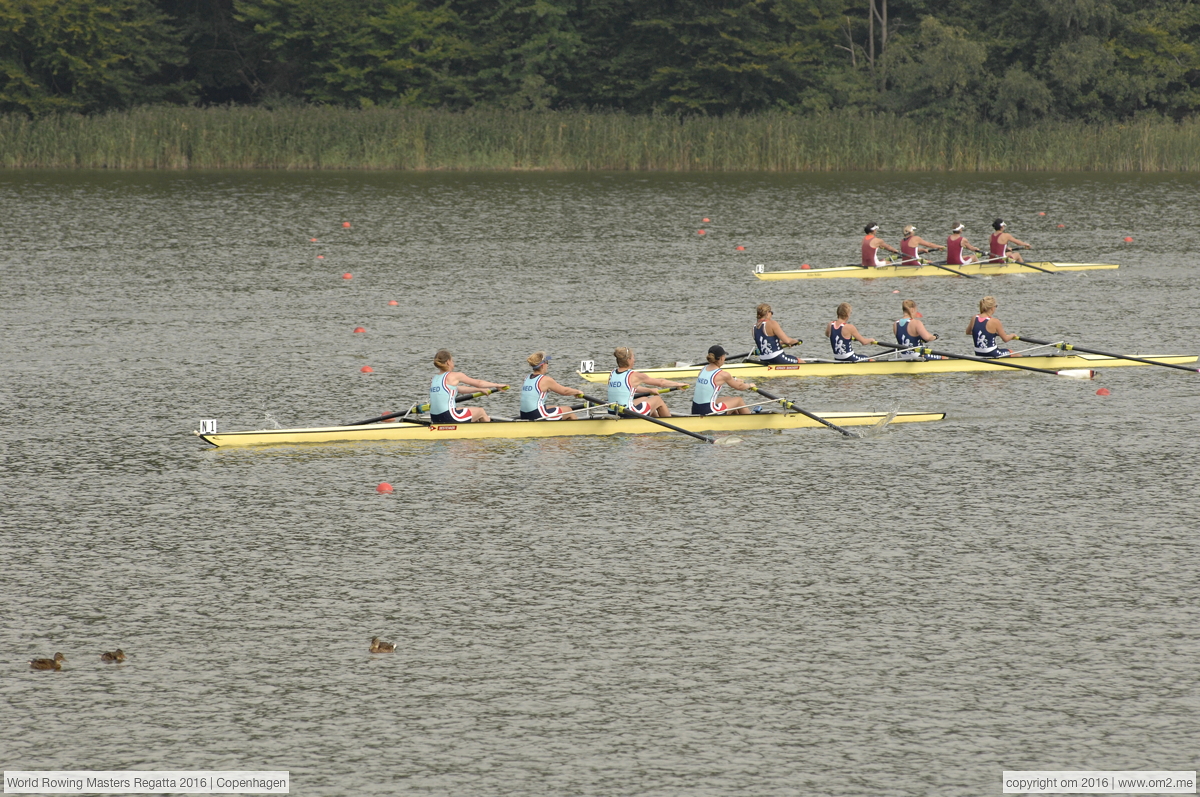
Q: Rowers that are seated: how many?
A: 12